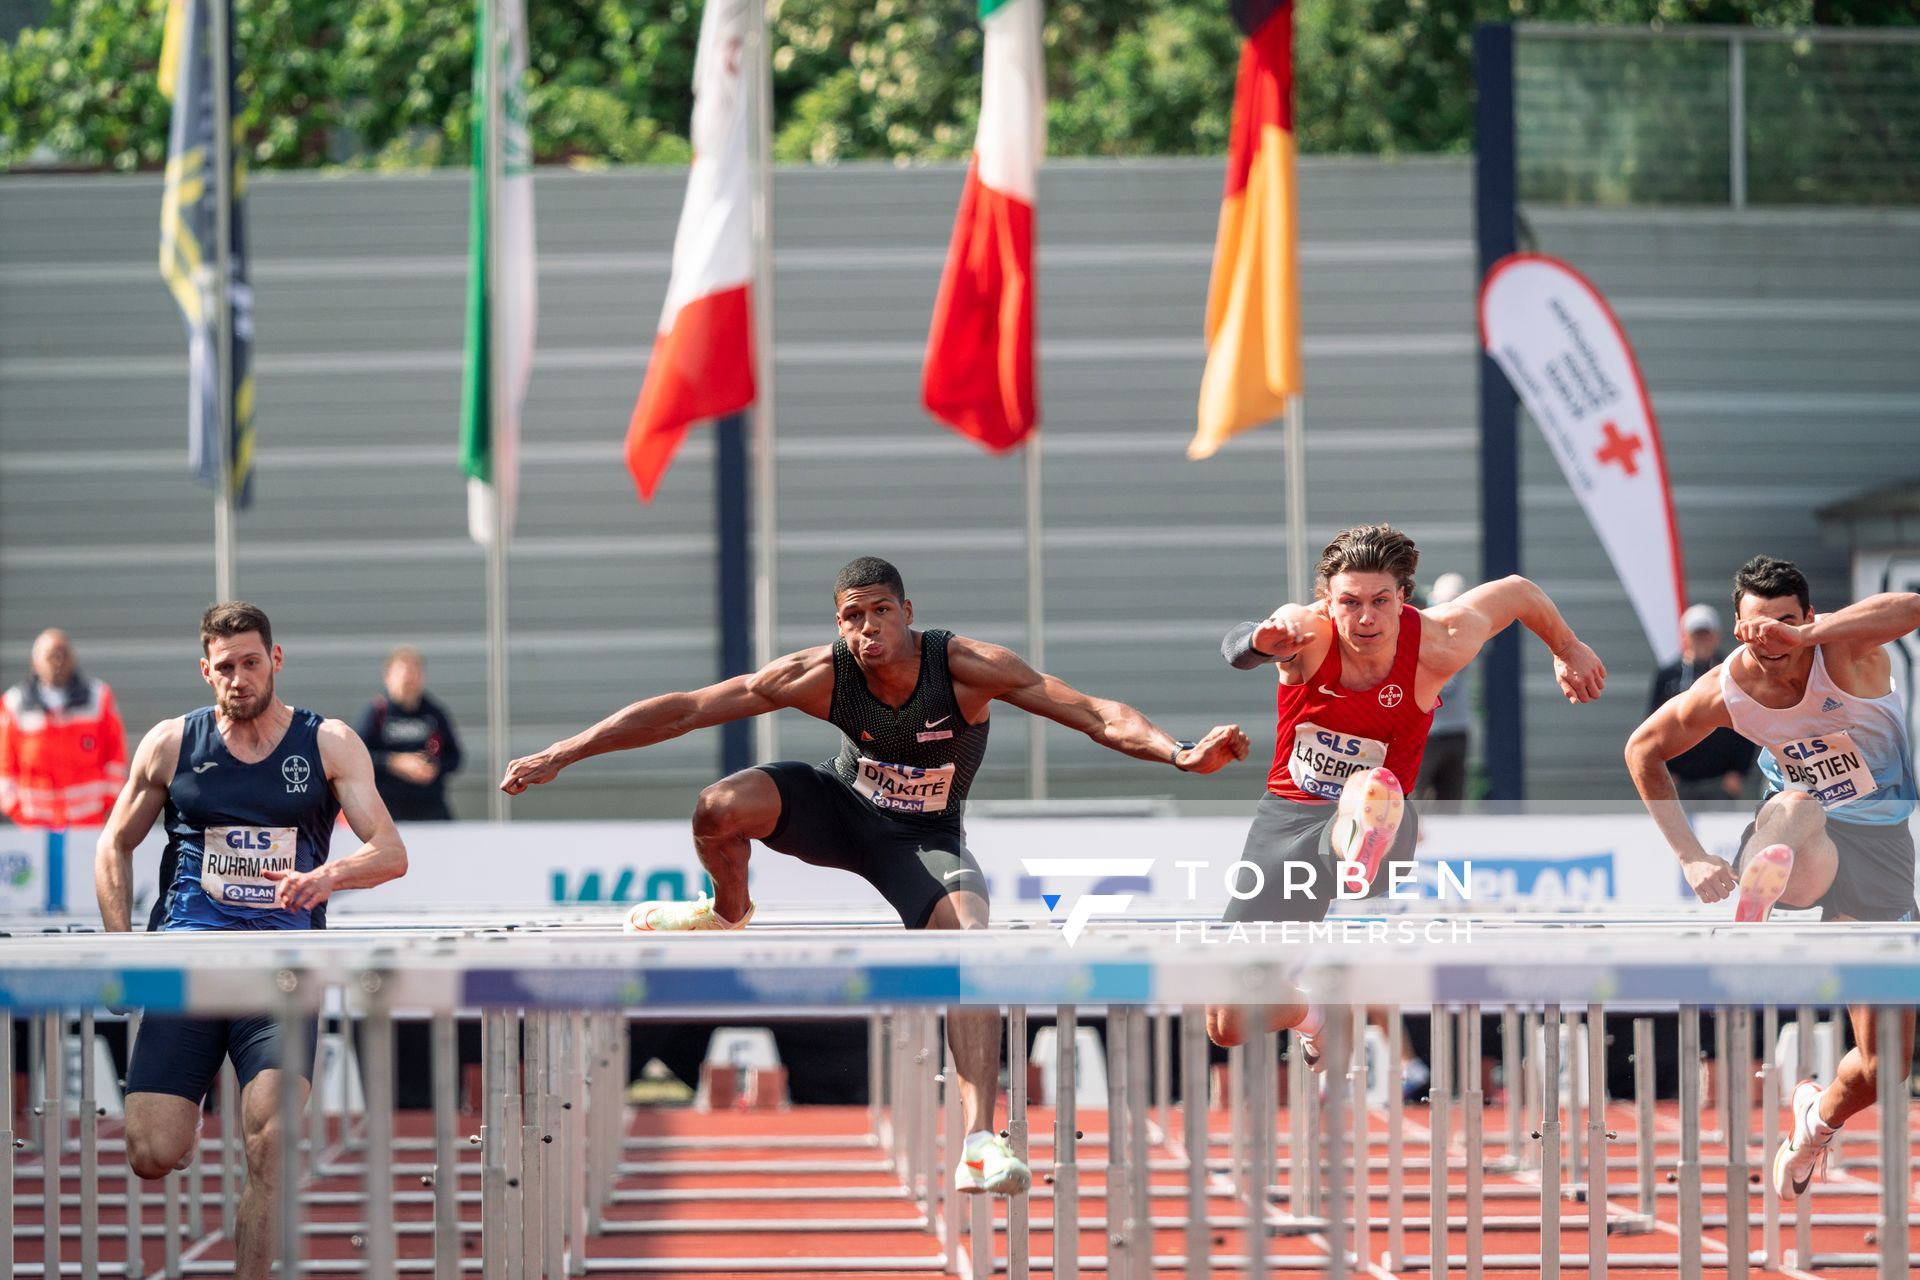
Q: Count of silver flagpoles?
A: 5